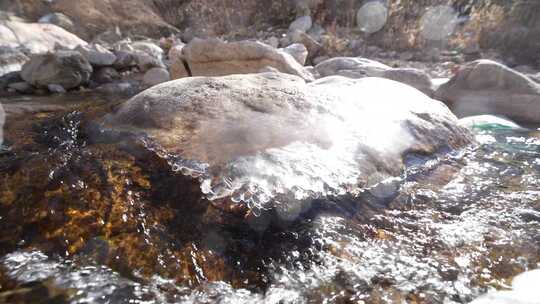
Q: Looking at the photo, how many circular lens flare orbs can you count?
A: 2